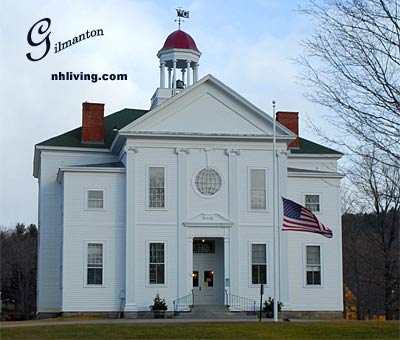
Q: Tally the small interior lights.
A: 3